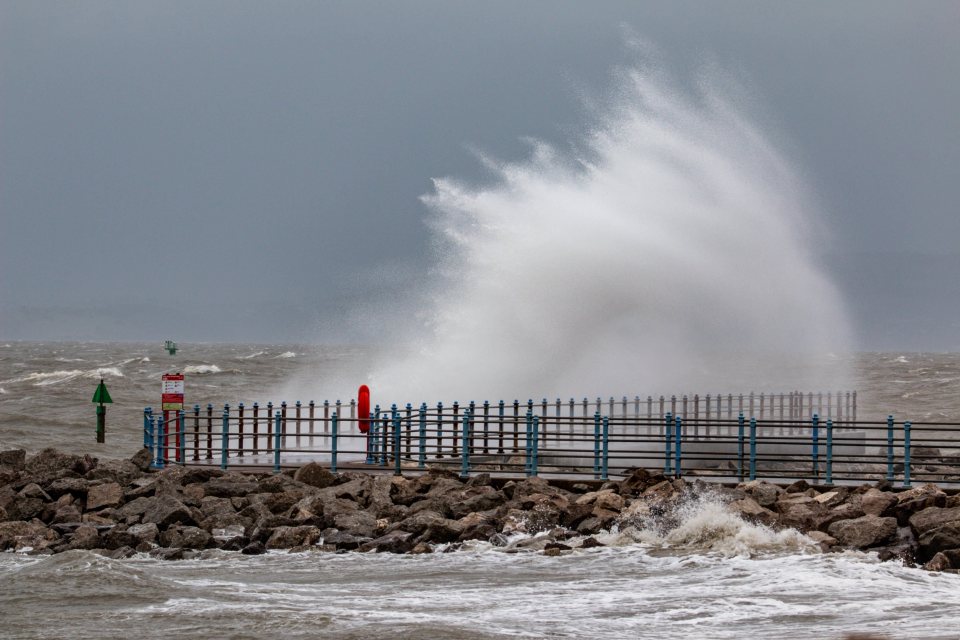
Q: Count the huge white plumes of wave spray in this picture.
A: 1